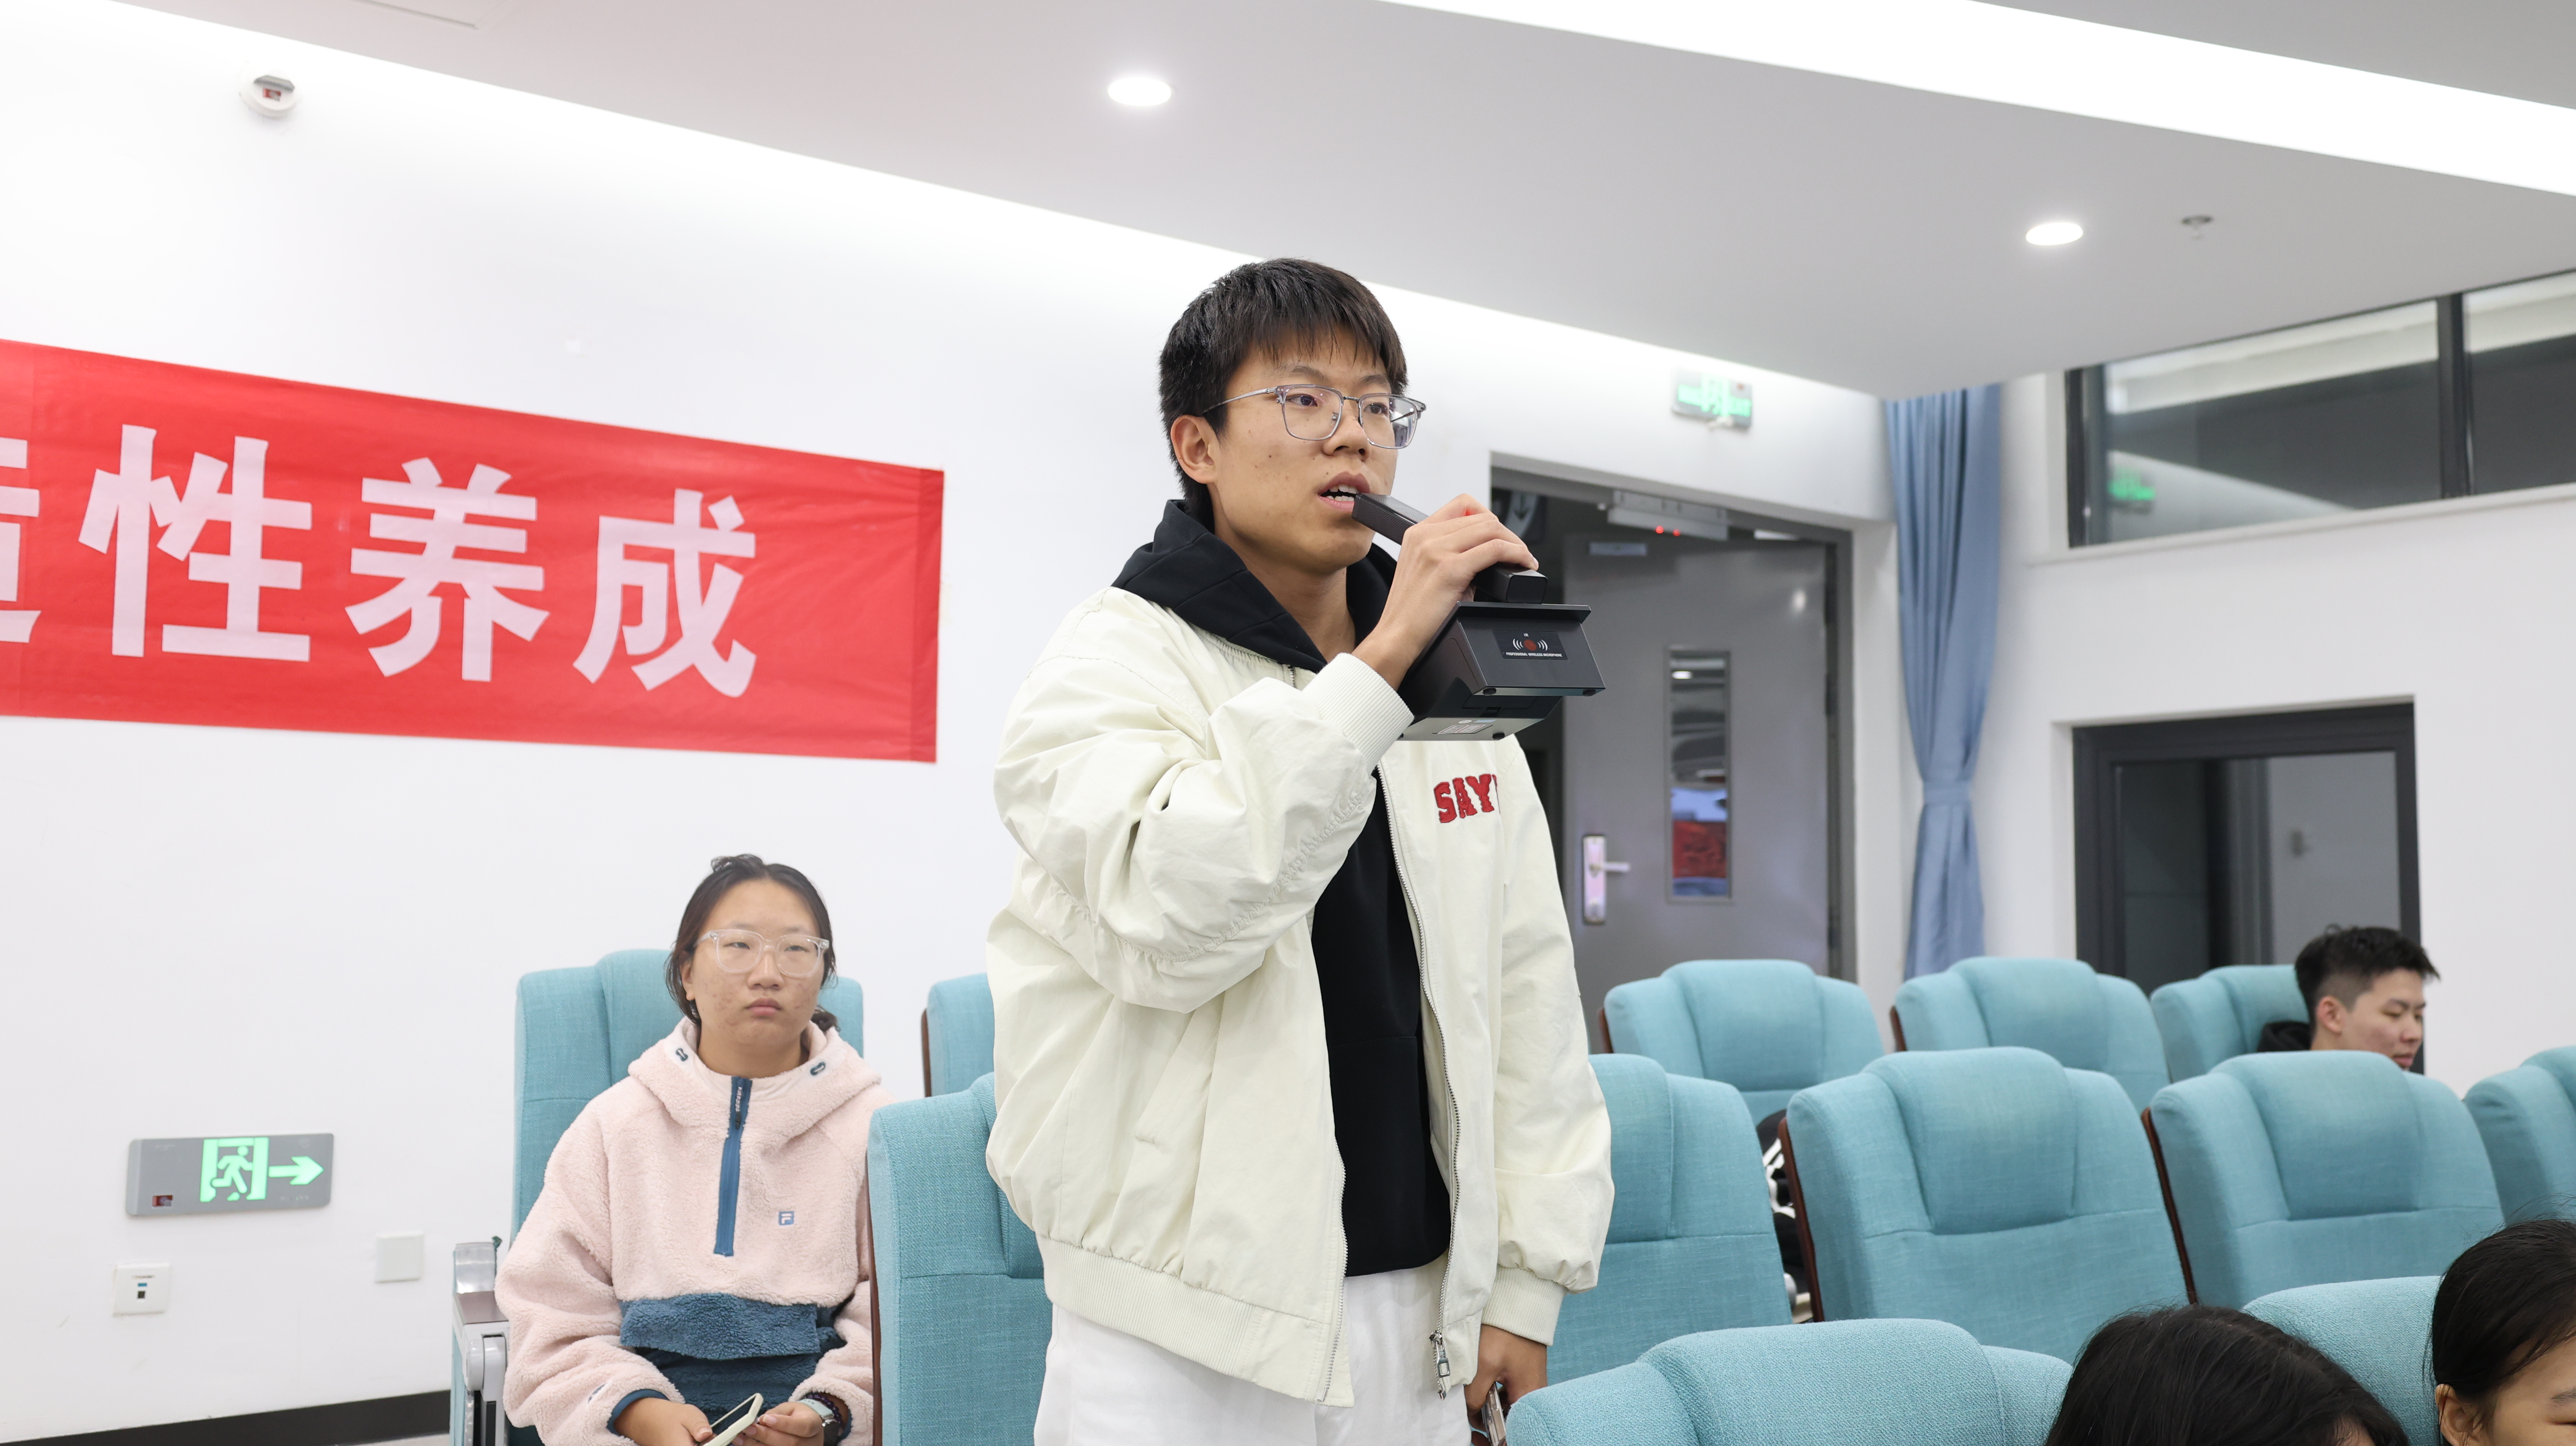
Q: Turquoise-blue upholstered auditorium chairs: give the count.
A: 12